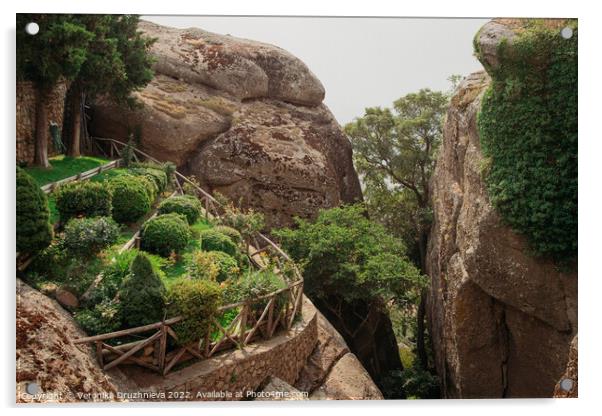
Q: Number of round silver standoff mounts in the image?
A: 4